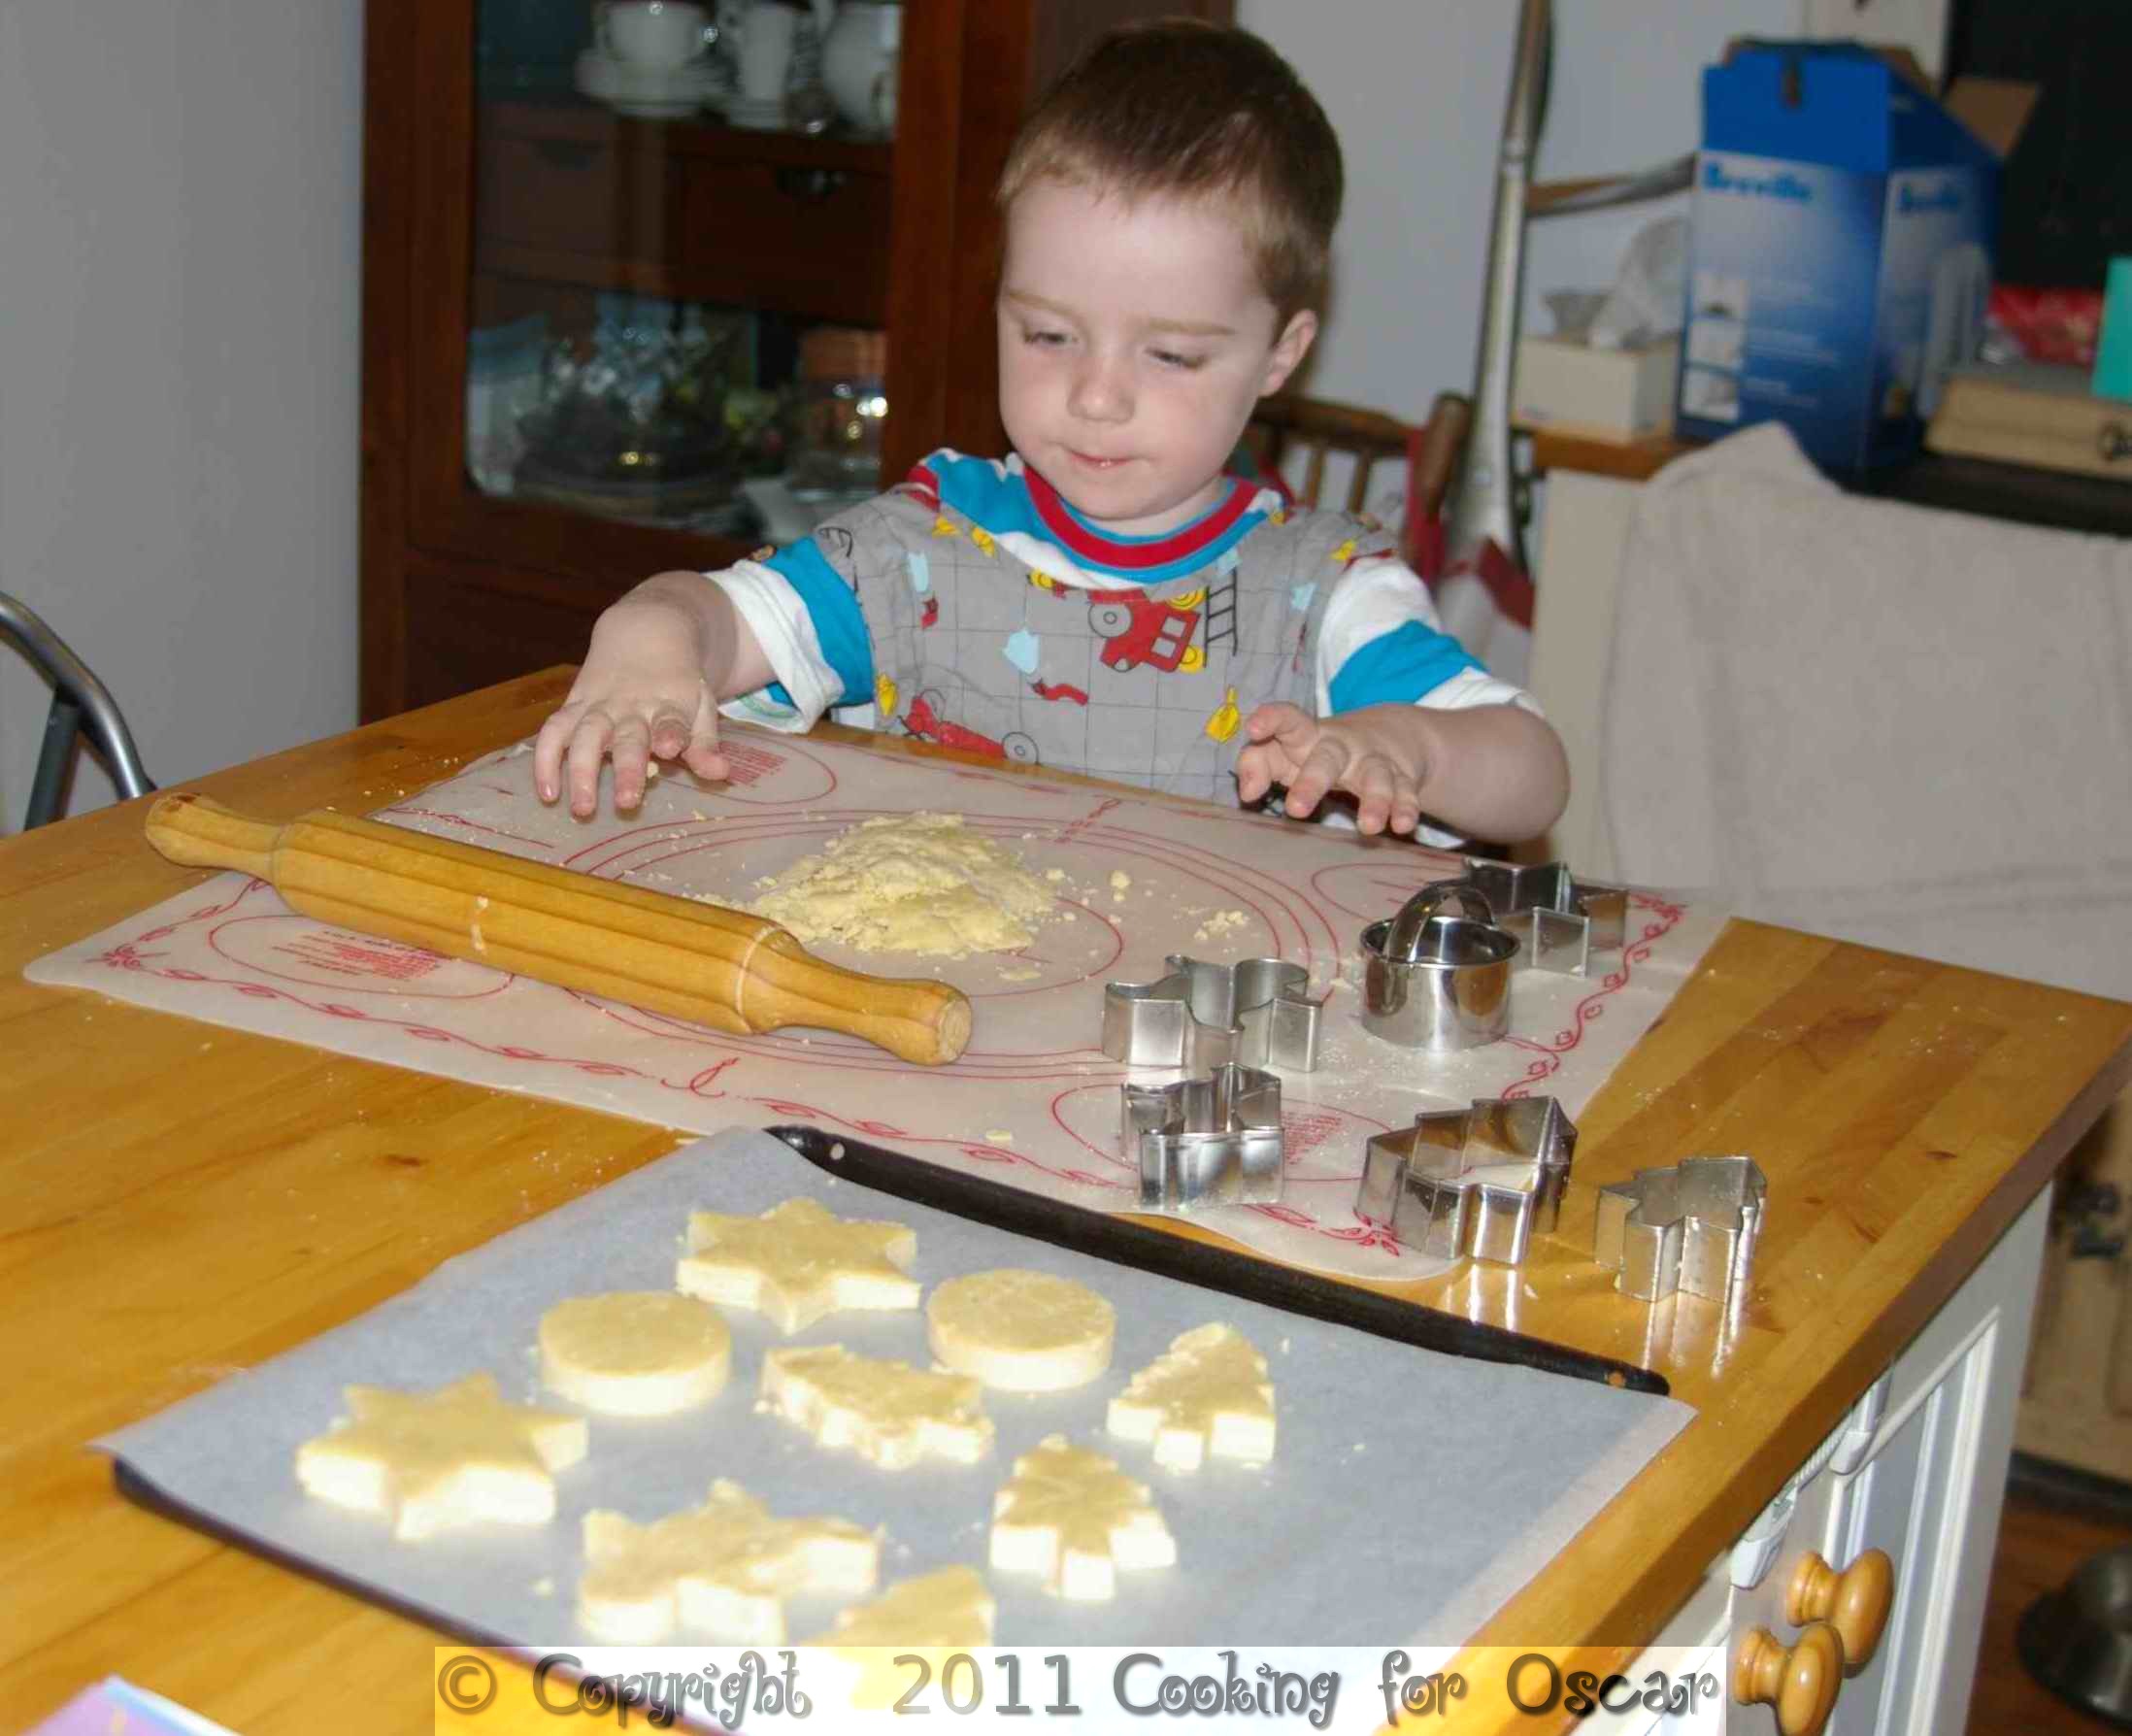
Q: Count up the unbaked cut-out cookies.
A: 9